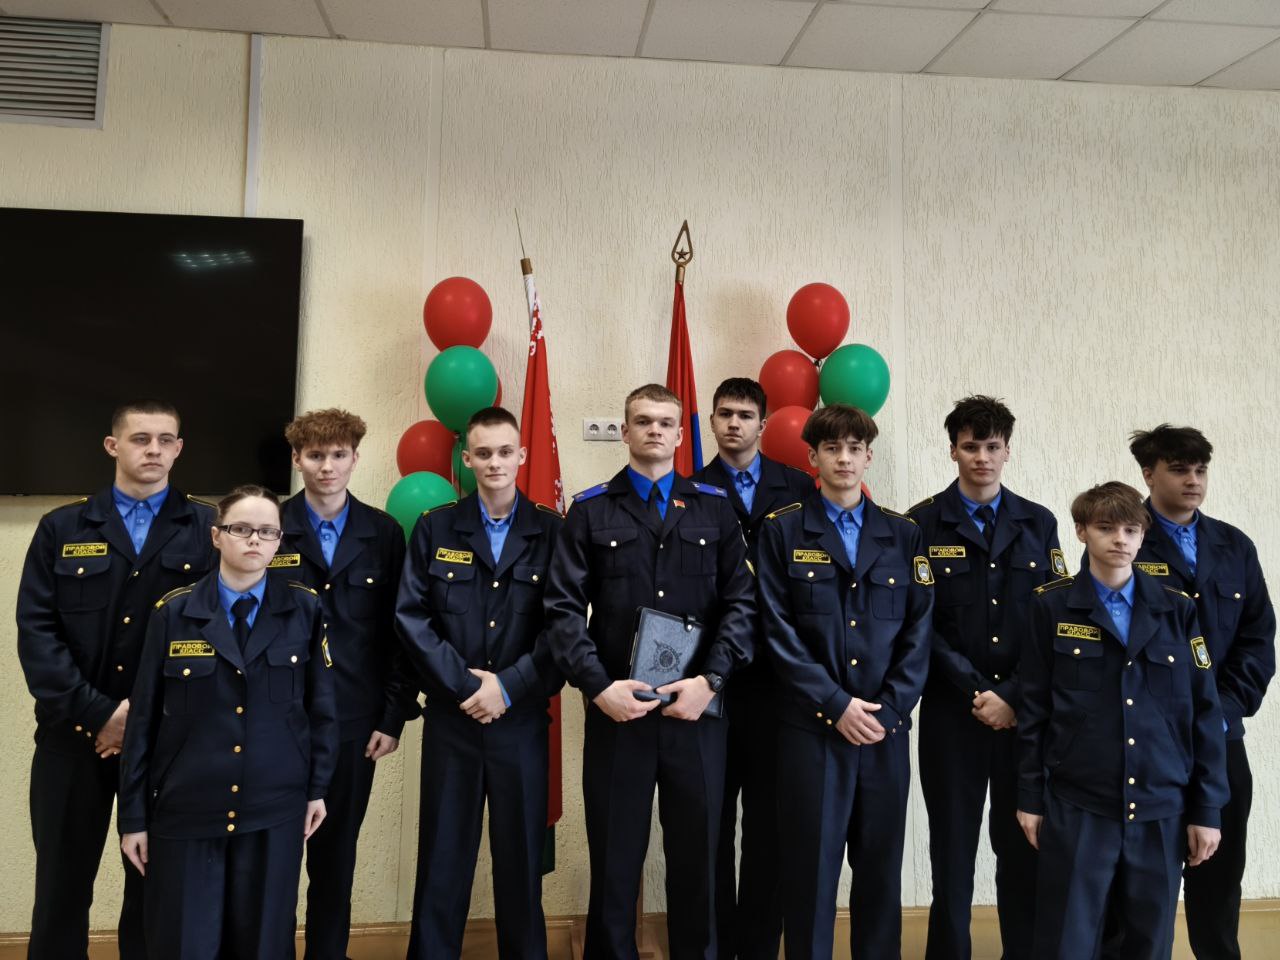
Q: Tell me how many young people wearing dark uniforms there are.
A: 10